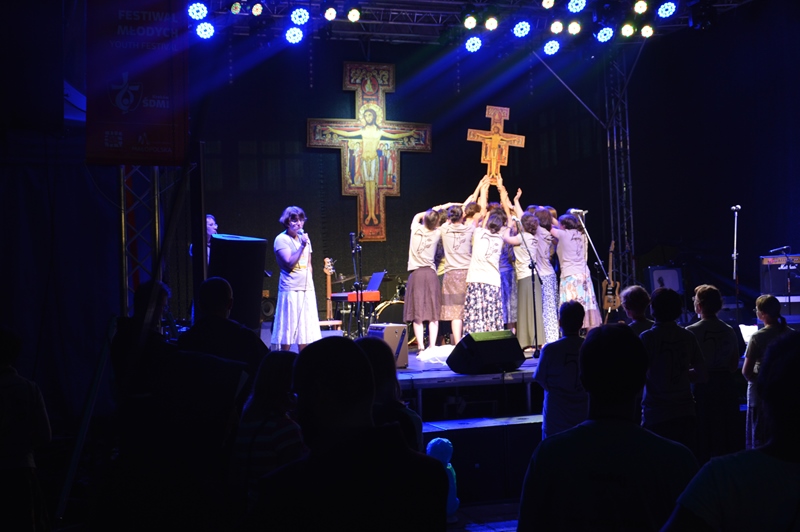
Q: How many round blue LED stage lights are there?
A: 10